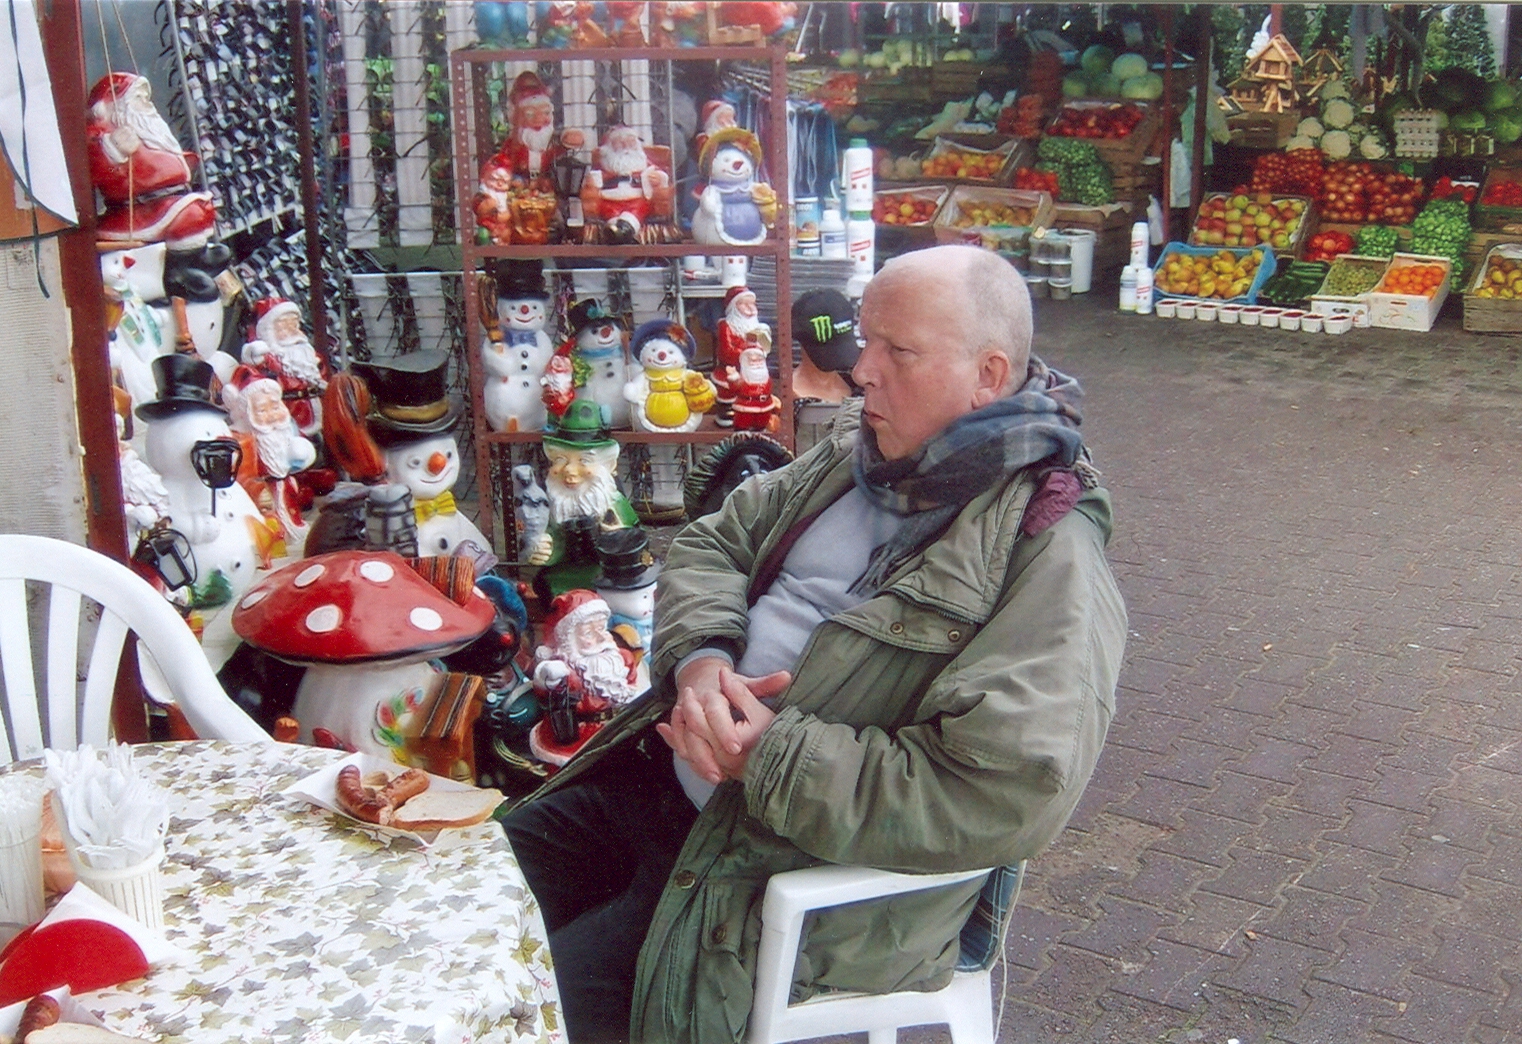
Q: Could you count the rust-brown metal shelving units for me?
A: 1